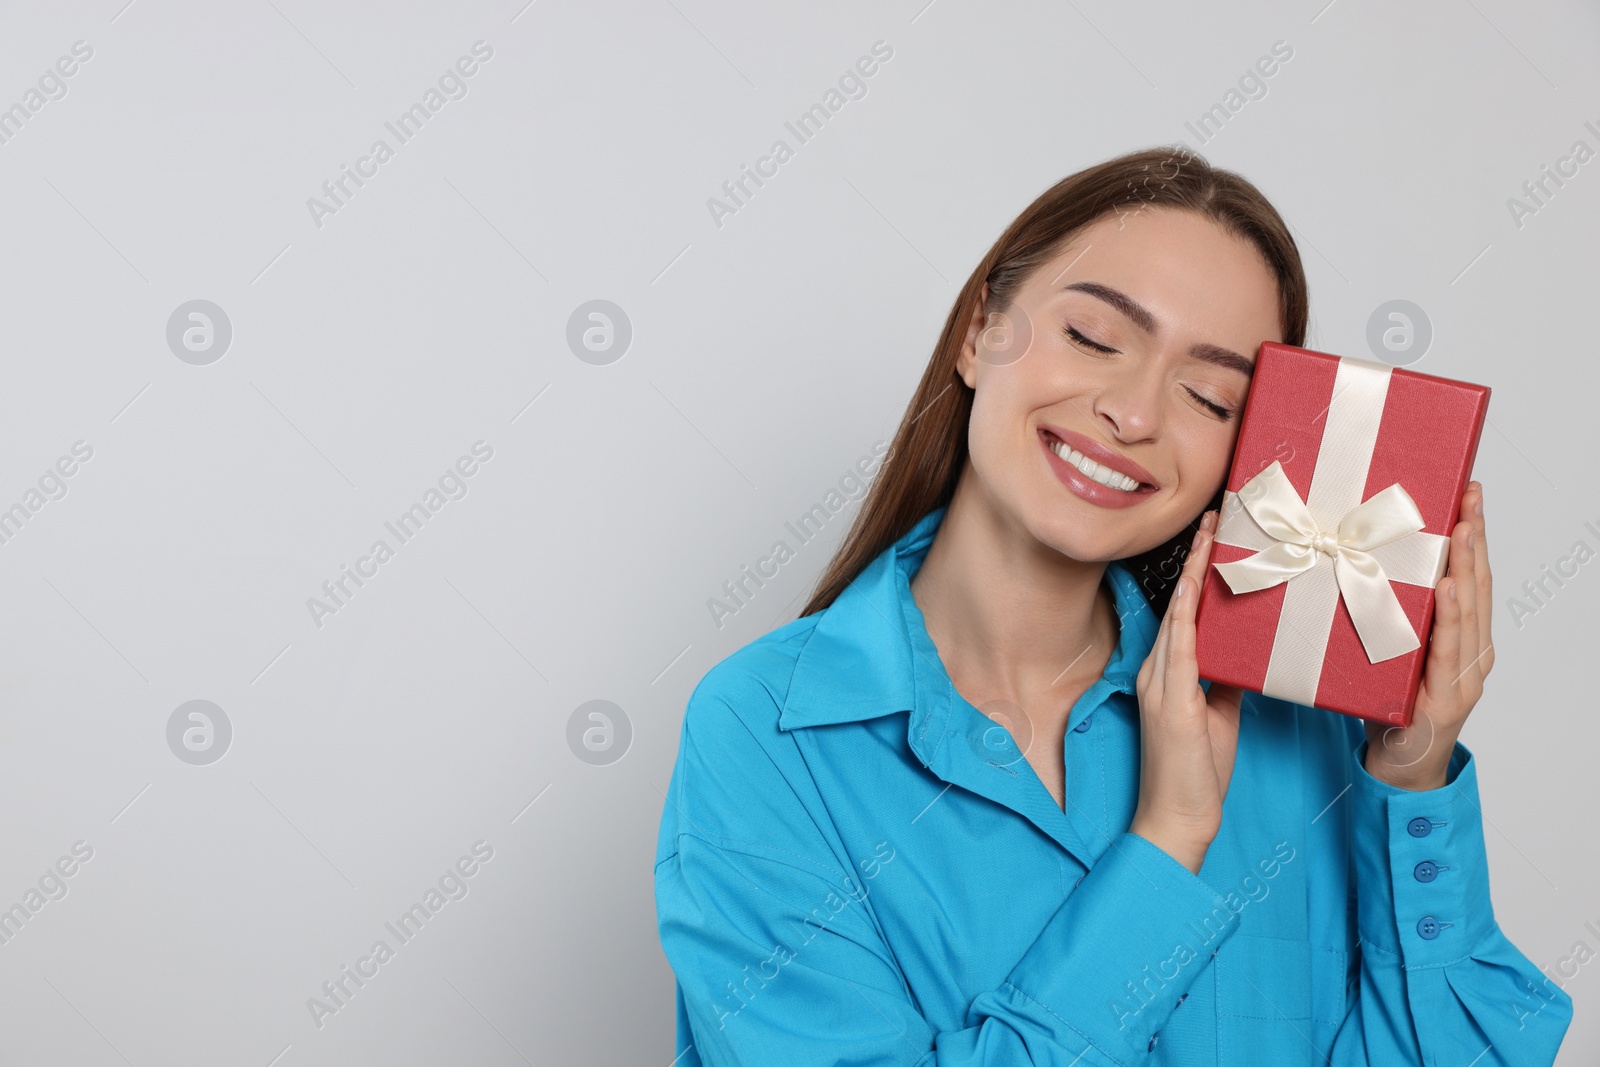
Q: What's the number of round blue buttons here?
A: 4